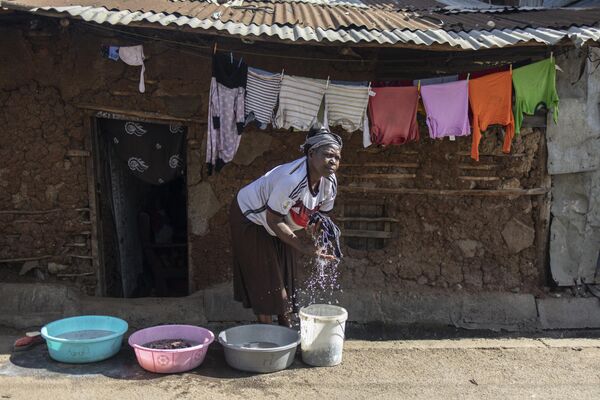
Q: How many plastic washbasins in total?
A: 3